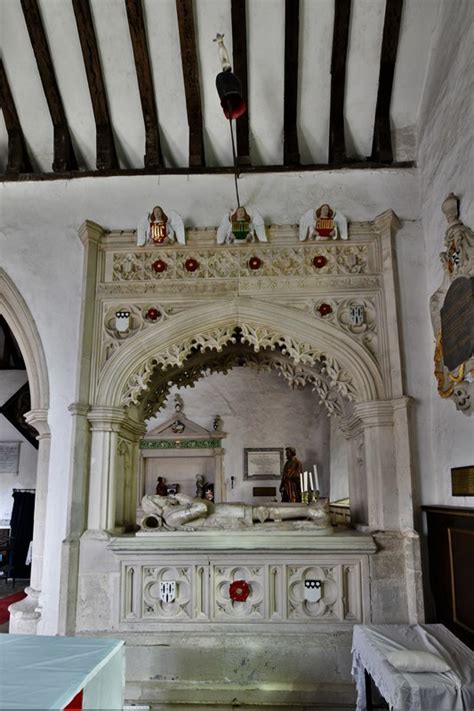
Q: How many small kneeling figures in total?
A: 2